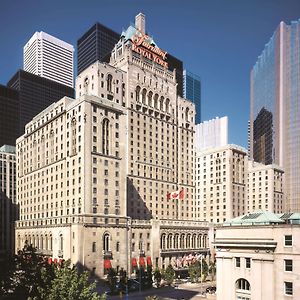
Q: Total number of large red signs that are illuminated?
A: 1